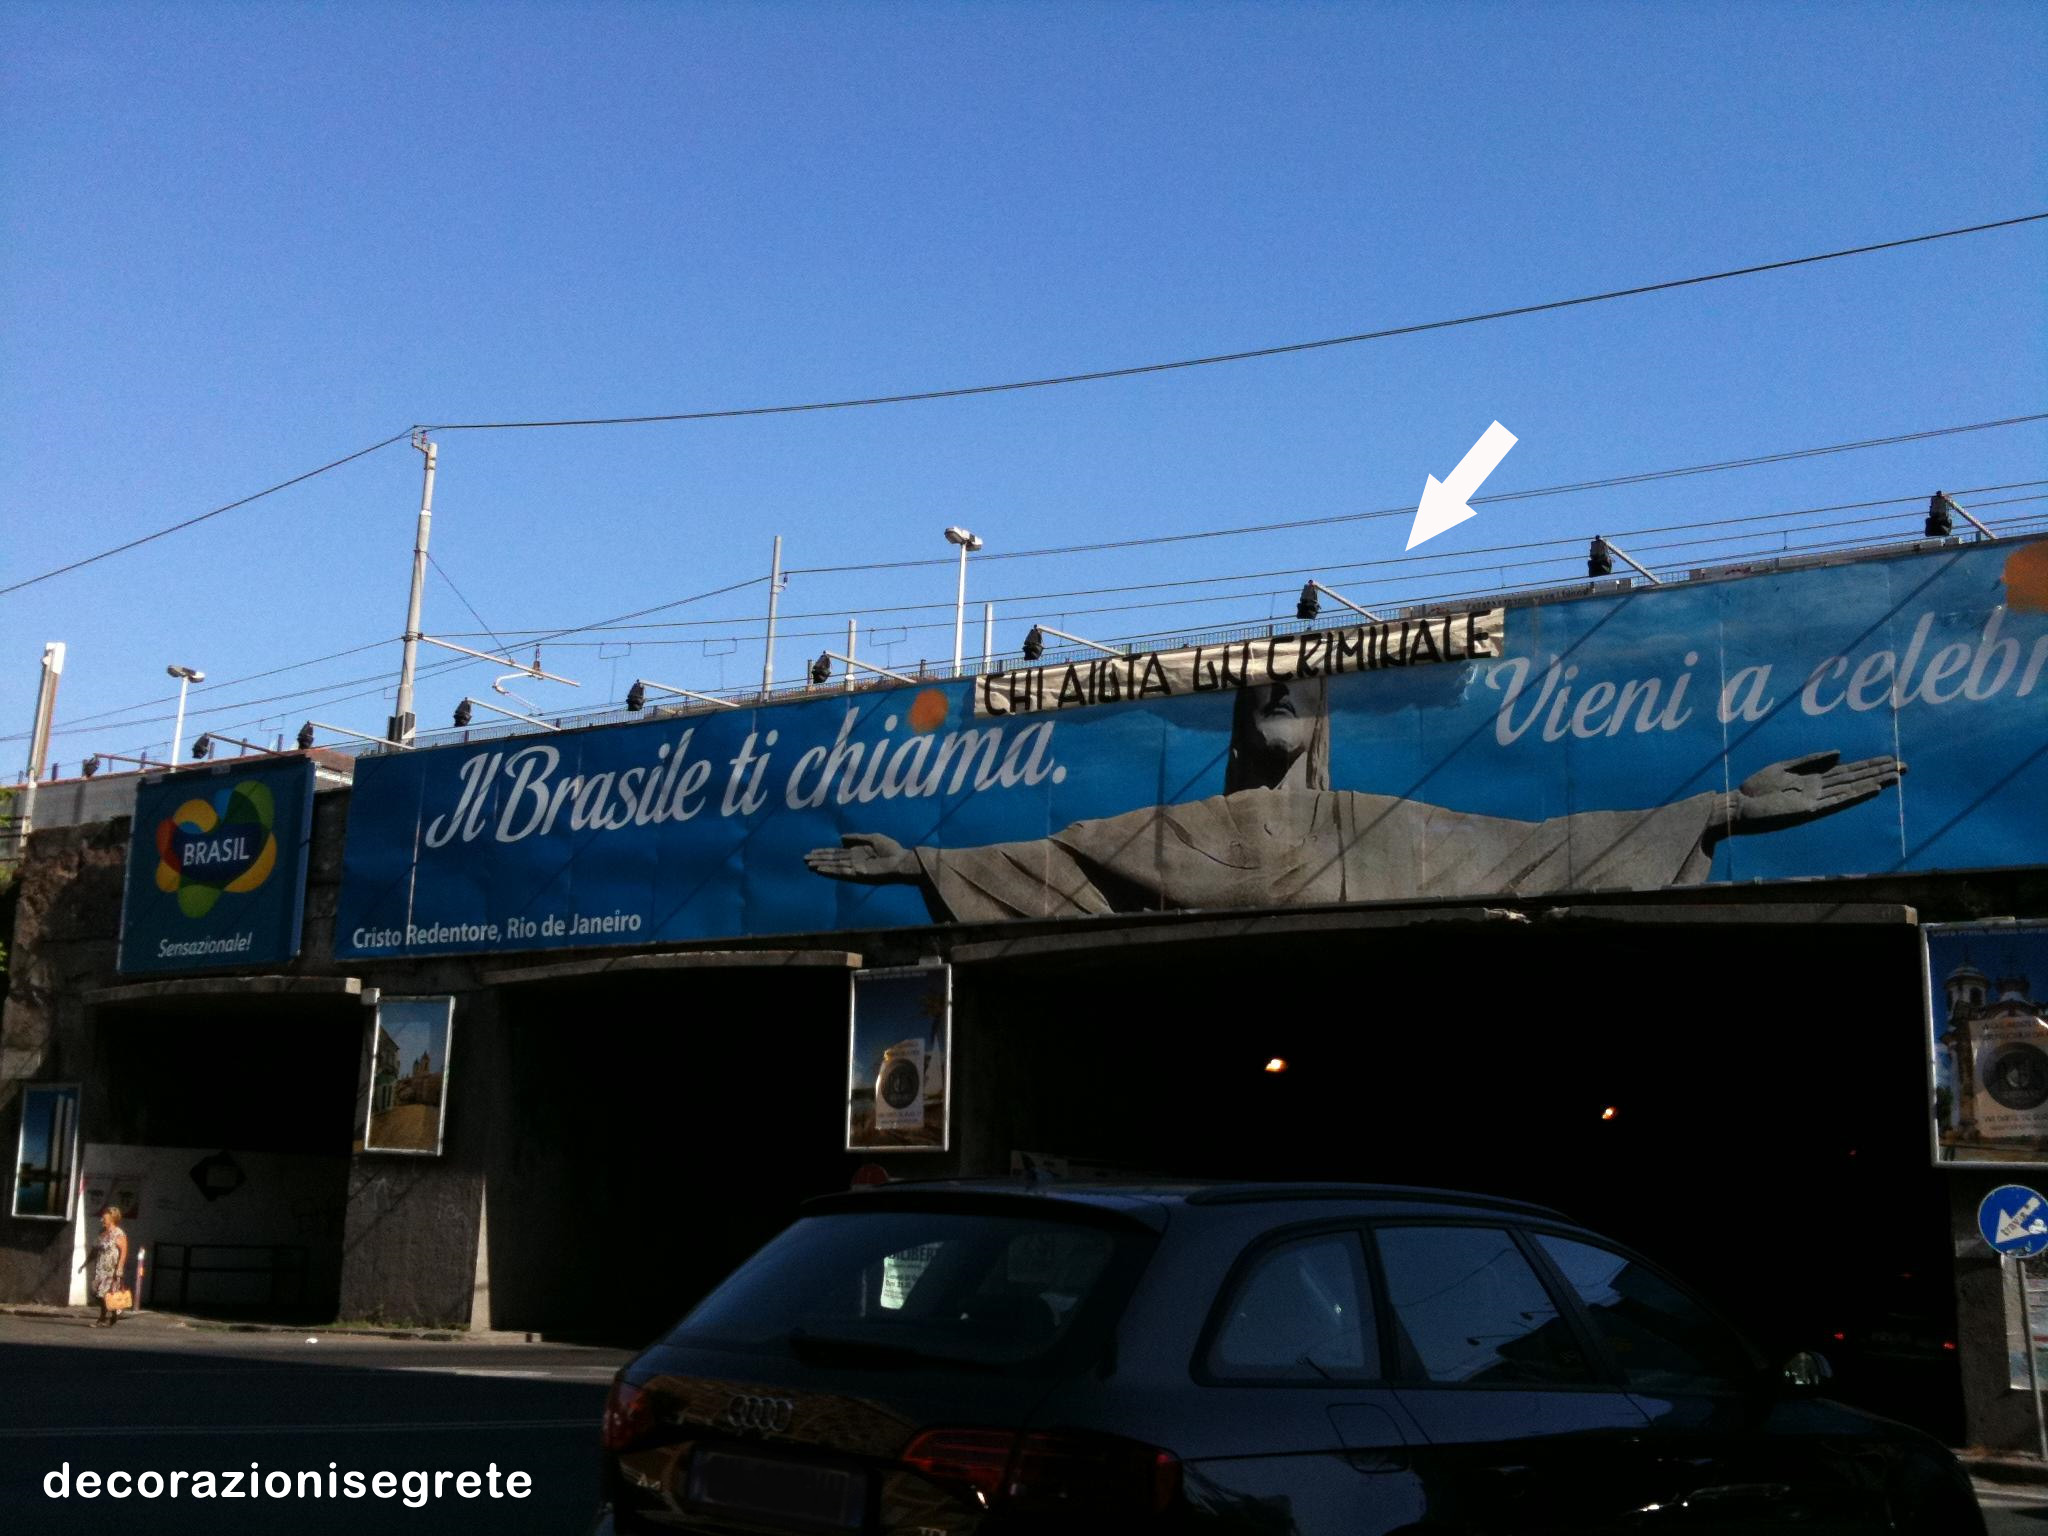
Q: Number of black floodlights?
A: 10